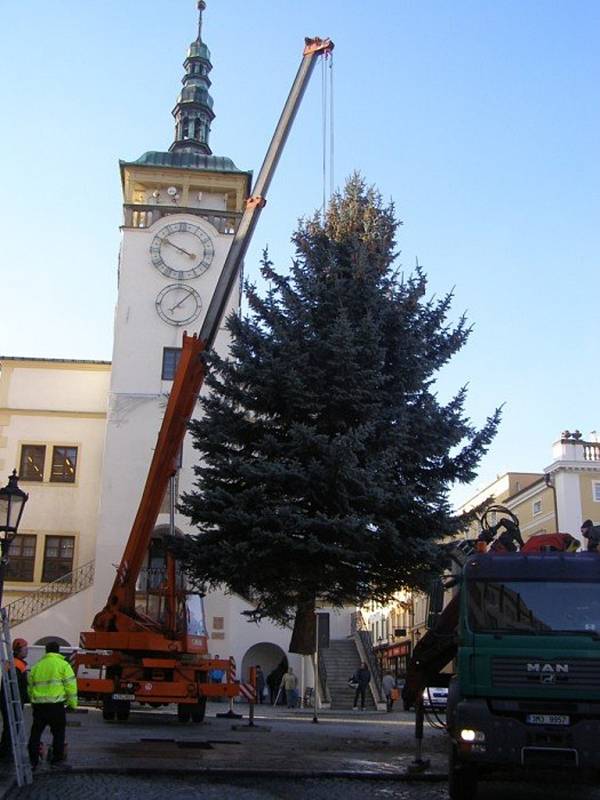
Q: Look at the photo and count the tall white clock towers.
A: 1